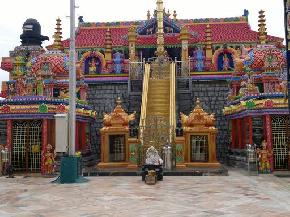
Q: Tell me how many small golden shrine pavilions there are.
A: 2